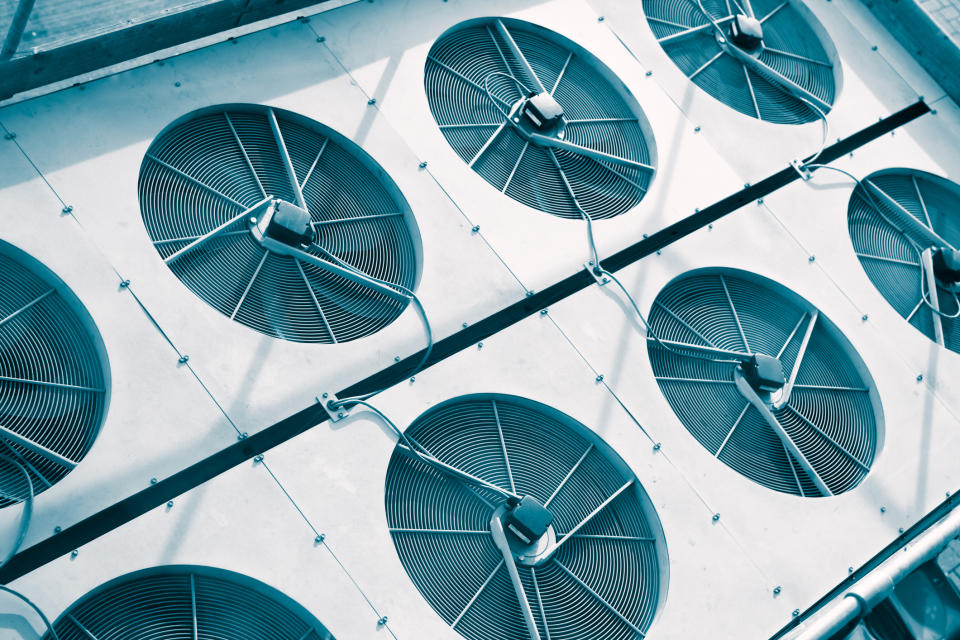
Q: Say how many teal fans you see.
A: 8